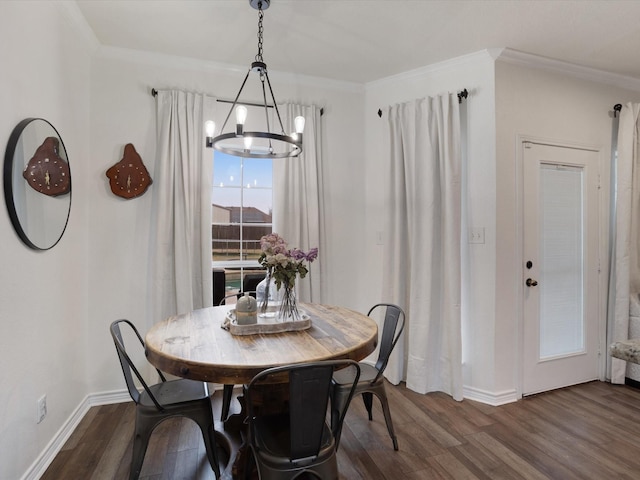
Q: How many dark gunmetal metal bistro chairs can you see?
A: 4